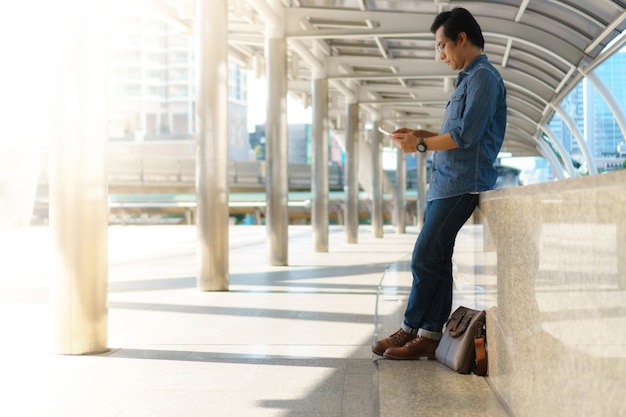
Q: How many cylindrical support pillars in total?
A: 8